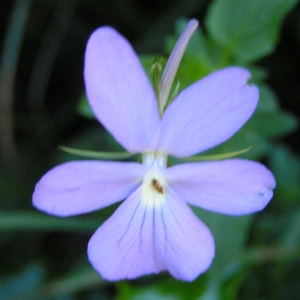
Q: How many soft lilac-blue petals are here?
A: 5